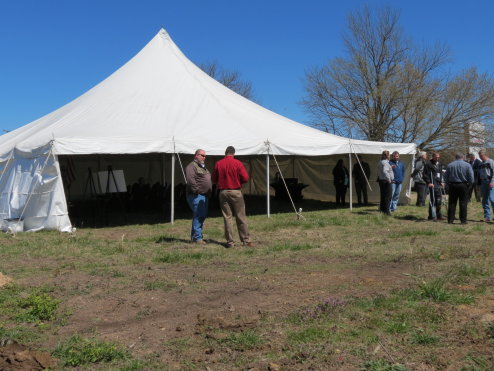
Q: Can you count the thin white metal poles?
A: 3